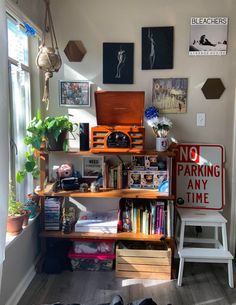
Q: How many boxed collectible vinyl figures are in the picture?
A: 5